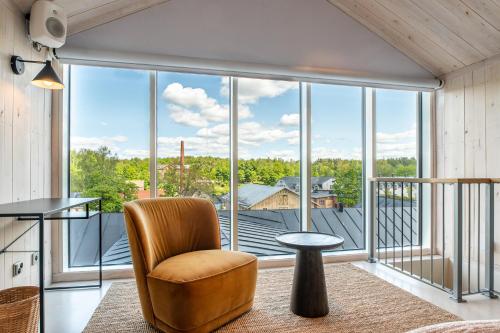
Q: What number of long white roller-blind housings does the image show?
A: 1